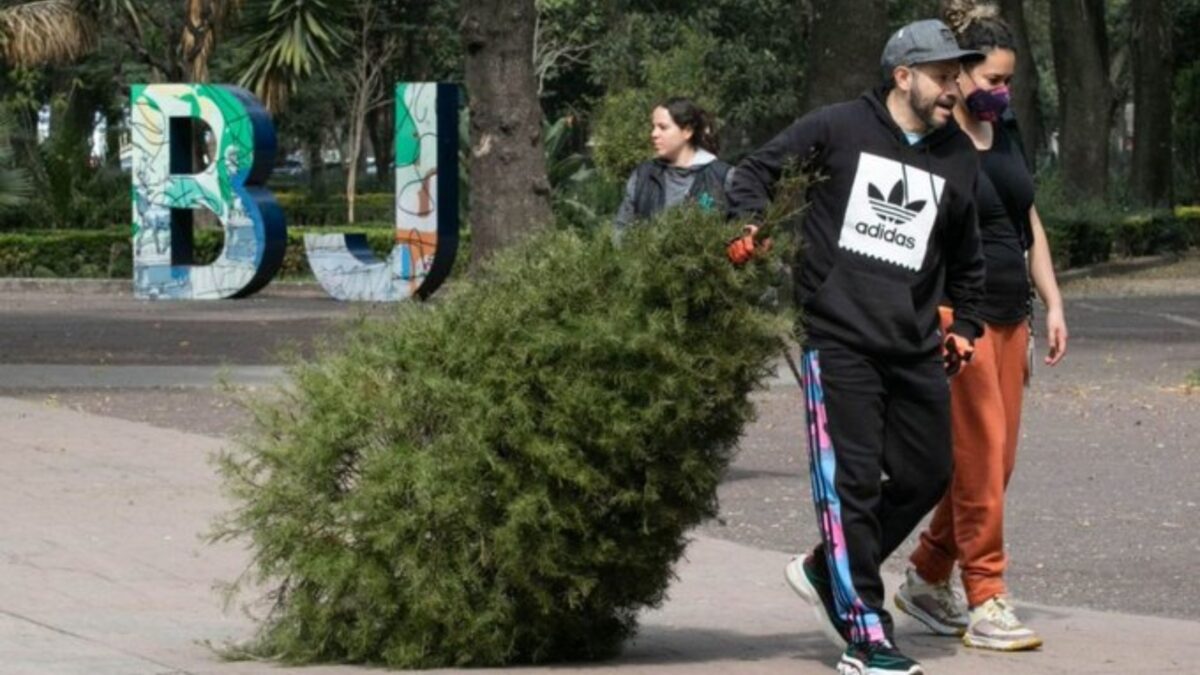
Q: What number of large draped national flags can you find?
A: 0